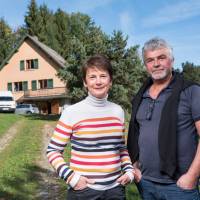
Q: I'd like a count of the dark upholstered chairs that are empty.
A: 0